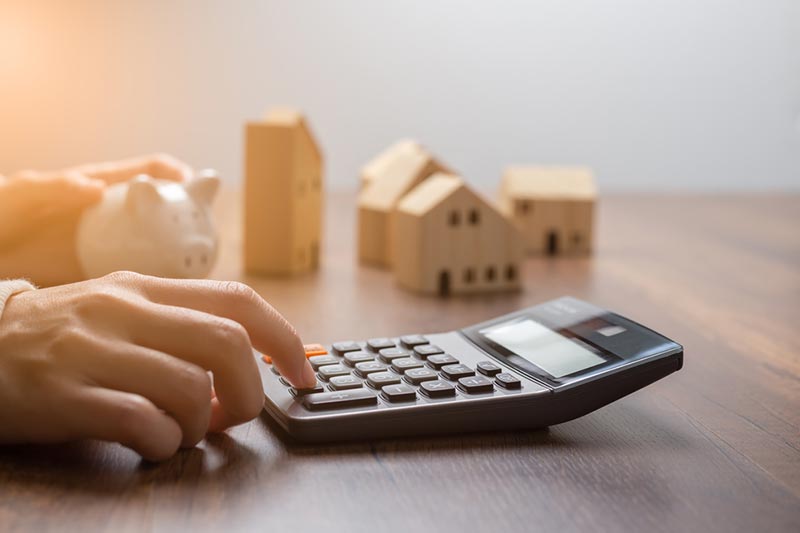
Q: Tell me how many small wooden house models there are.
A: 5